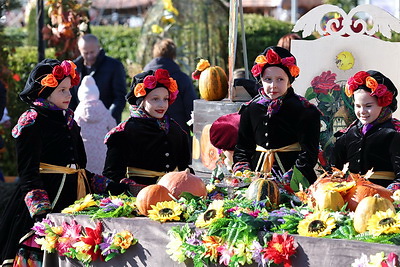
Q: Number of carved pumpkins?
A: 0